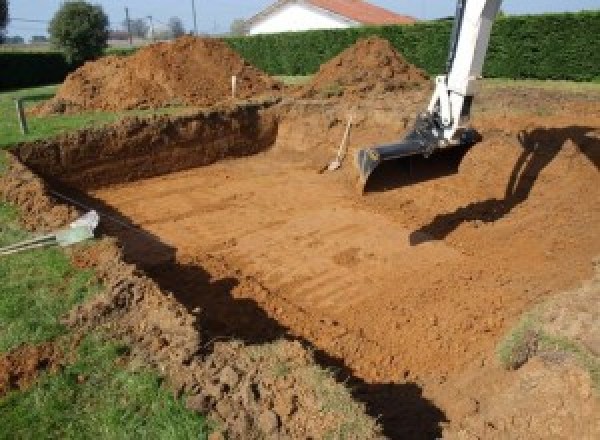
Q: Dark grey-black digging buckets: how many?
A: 1